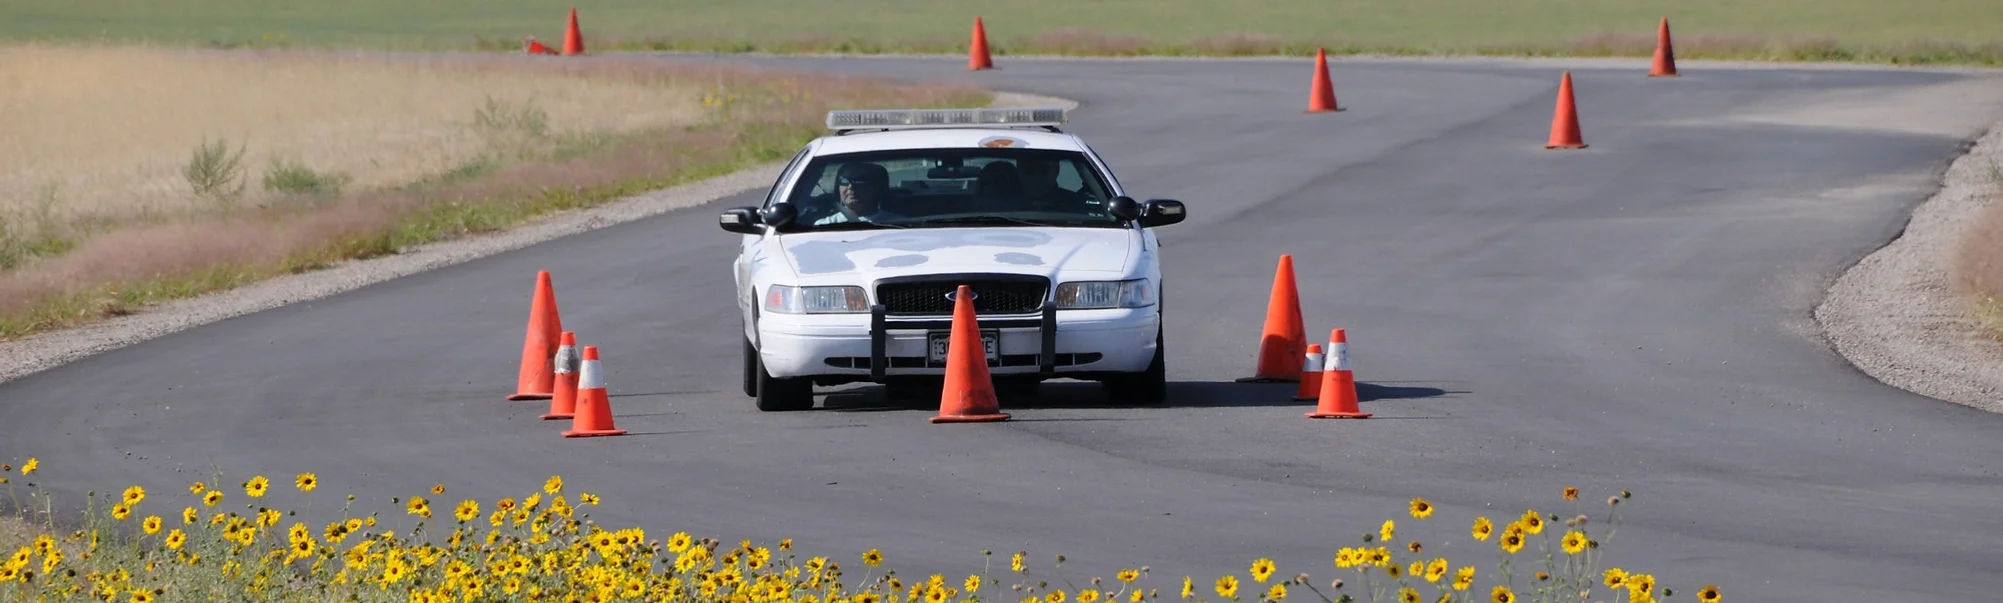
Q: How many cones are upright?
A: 12